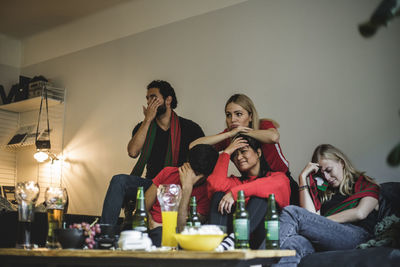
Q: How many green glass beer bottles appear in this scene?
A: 4